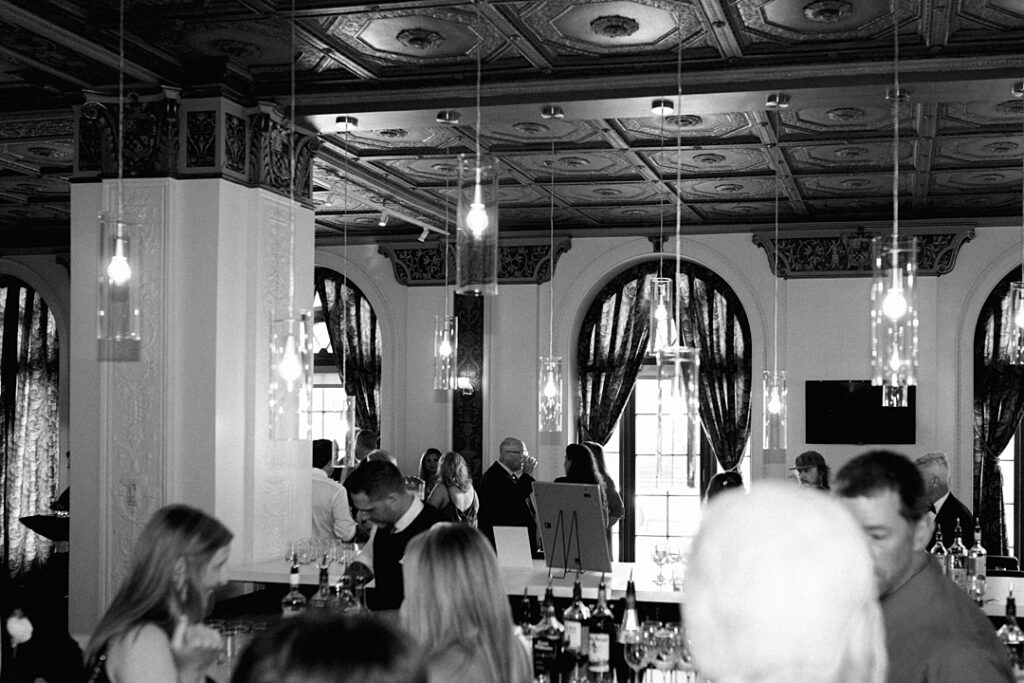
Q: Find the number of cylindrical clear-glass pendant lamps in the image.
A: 12